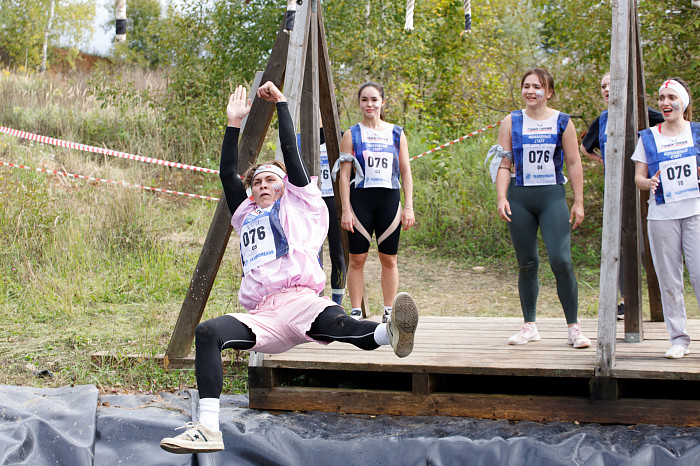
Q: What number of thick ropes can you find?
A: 4